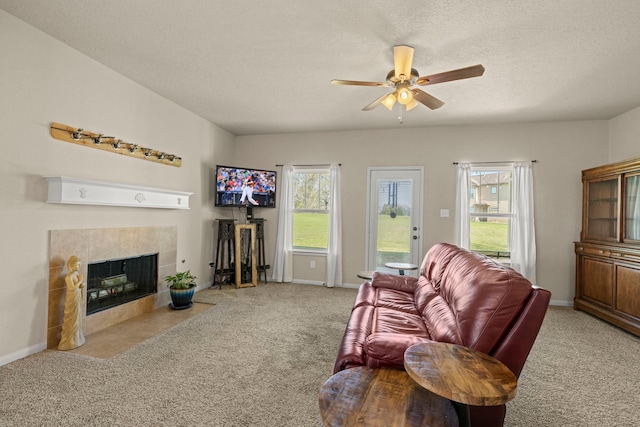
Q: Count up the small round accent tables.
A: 4